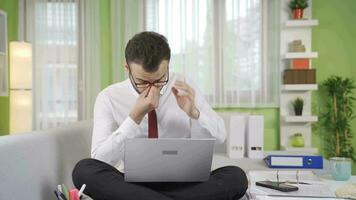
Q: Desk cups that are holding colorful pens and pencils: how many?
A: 1